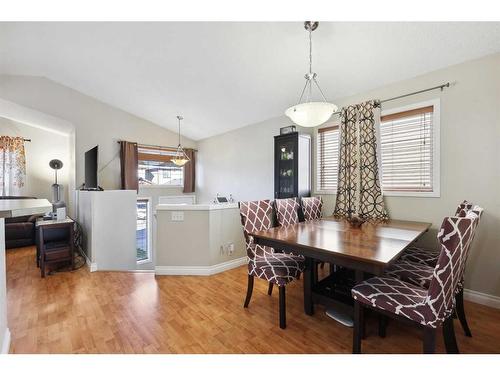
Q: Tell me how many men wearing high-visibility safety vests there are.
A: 0